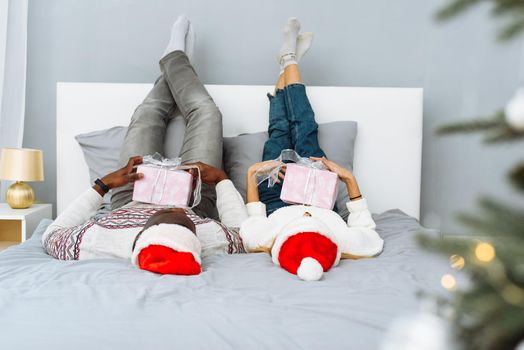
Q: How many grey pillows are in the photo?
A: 2